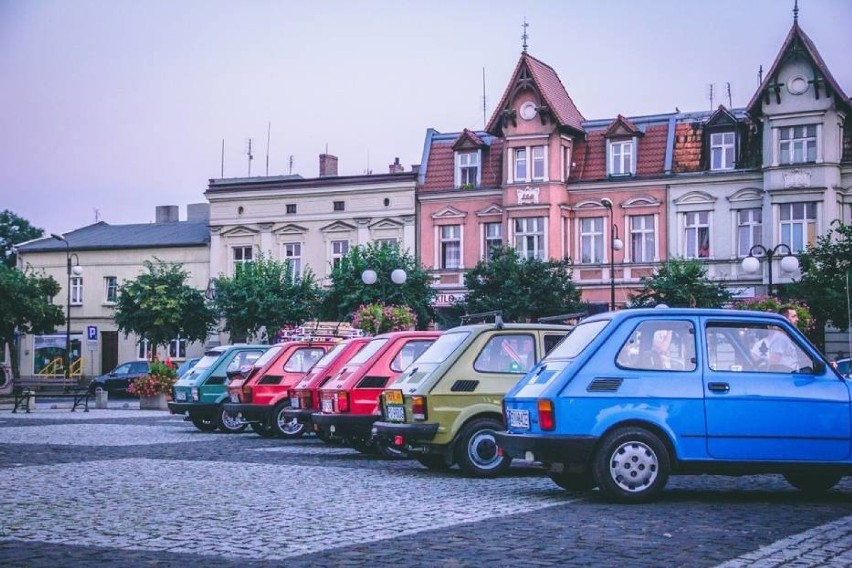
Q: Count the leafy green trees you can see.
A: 8